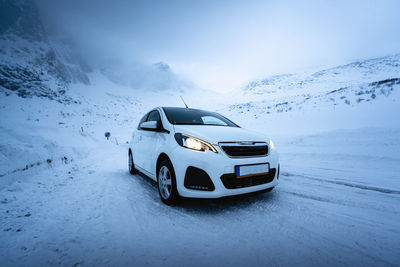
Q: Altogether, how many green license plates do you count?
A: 0